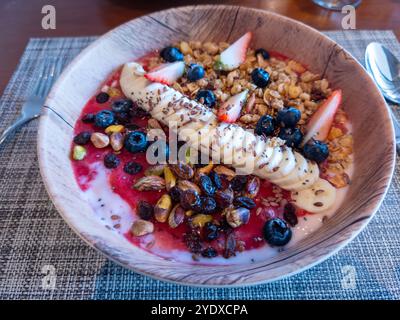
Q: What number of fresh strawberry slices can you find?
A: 4